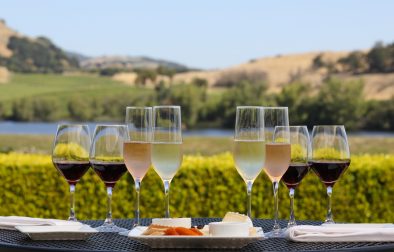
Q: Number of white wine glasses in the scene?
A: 2